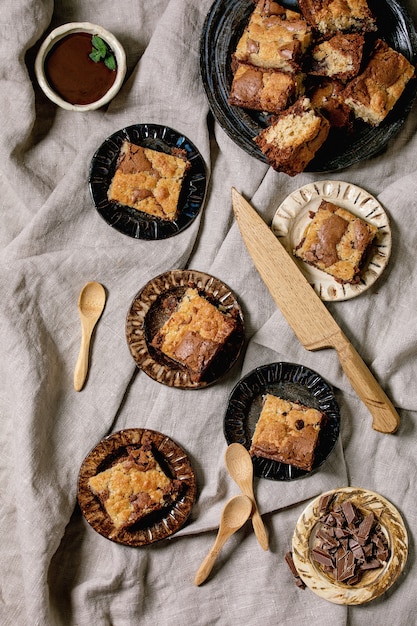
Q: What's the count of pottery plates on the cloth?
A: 7